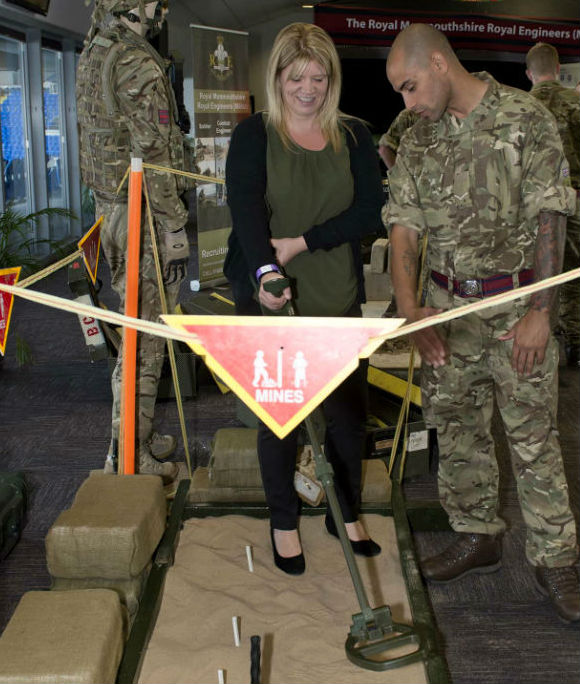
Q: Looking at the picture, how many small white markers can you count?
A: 3